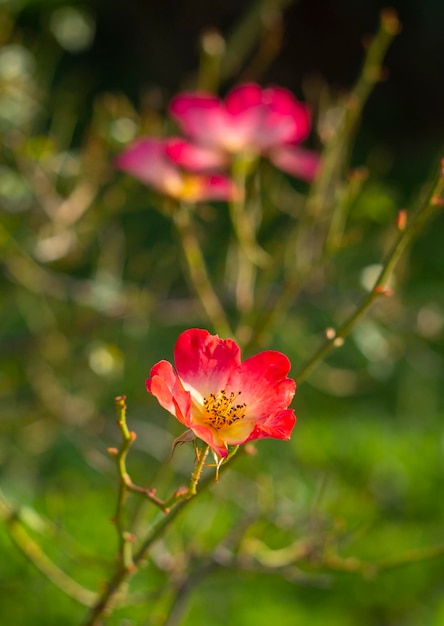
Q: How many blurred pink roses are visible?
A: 2